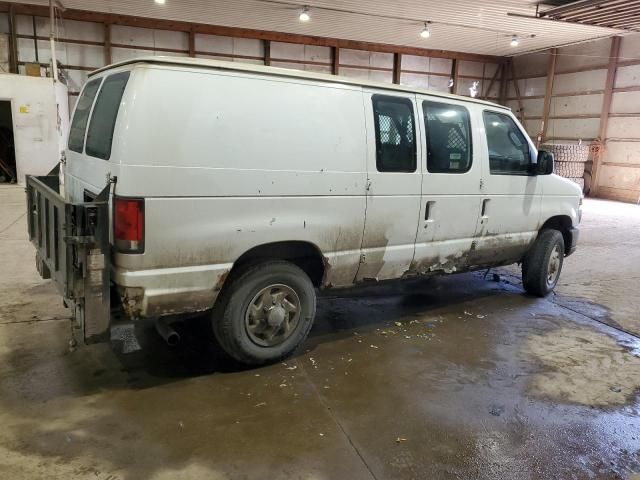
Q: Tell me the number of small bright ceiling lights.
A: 4